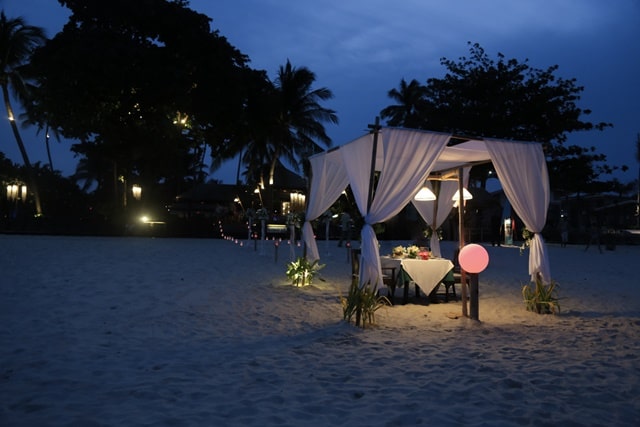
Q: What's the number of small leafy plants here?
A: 3